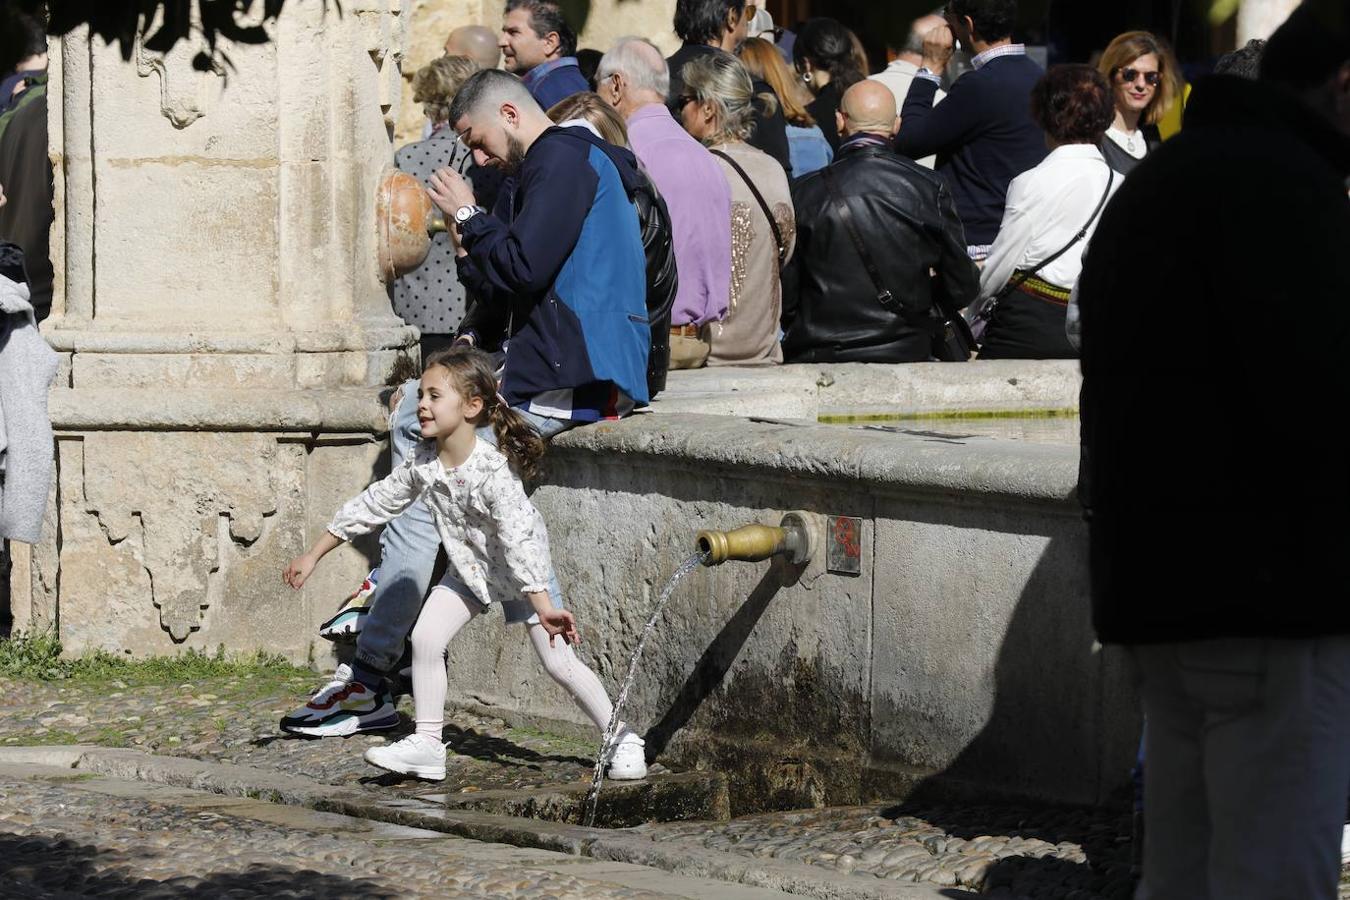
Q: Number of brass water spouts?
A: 2